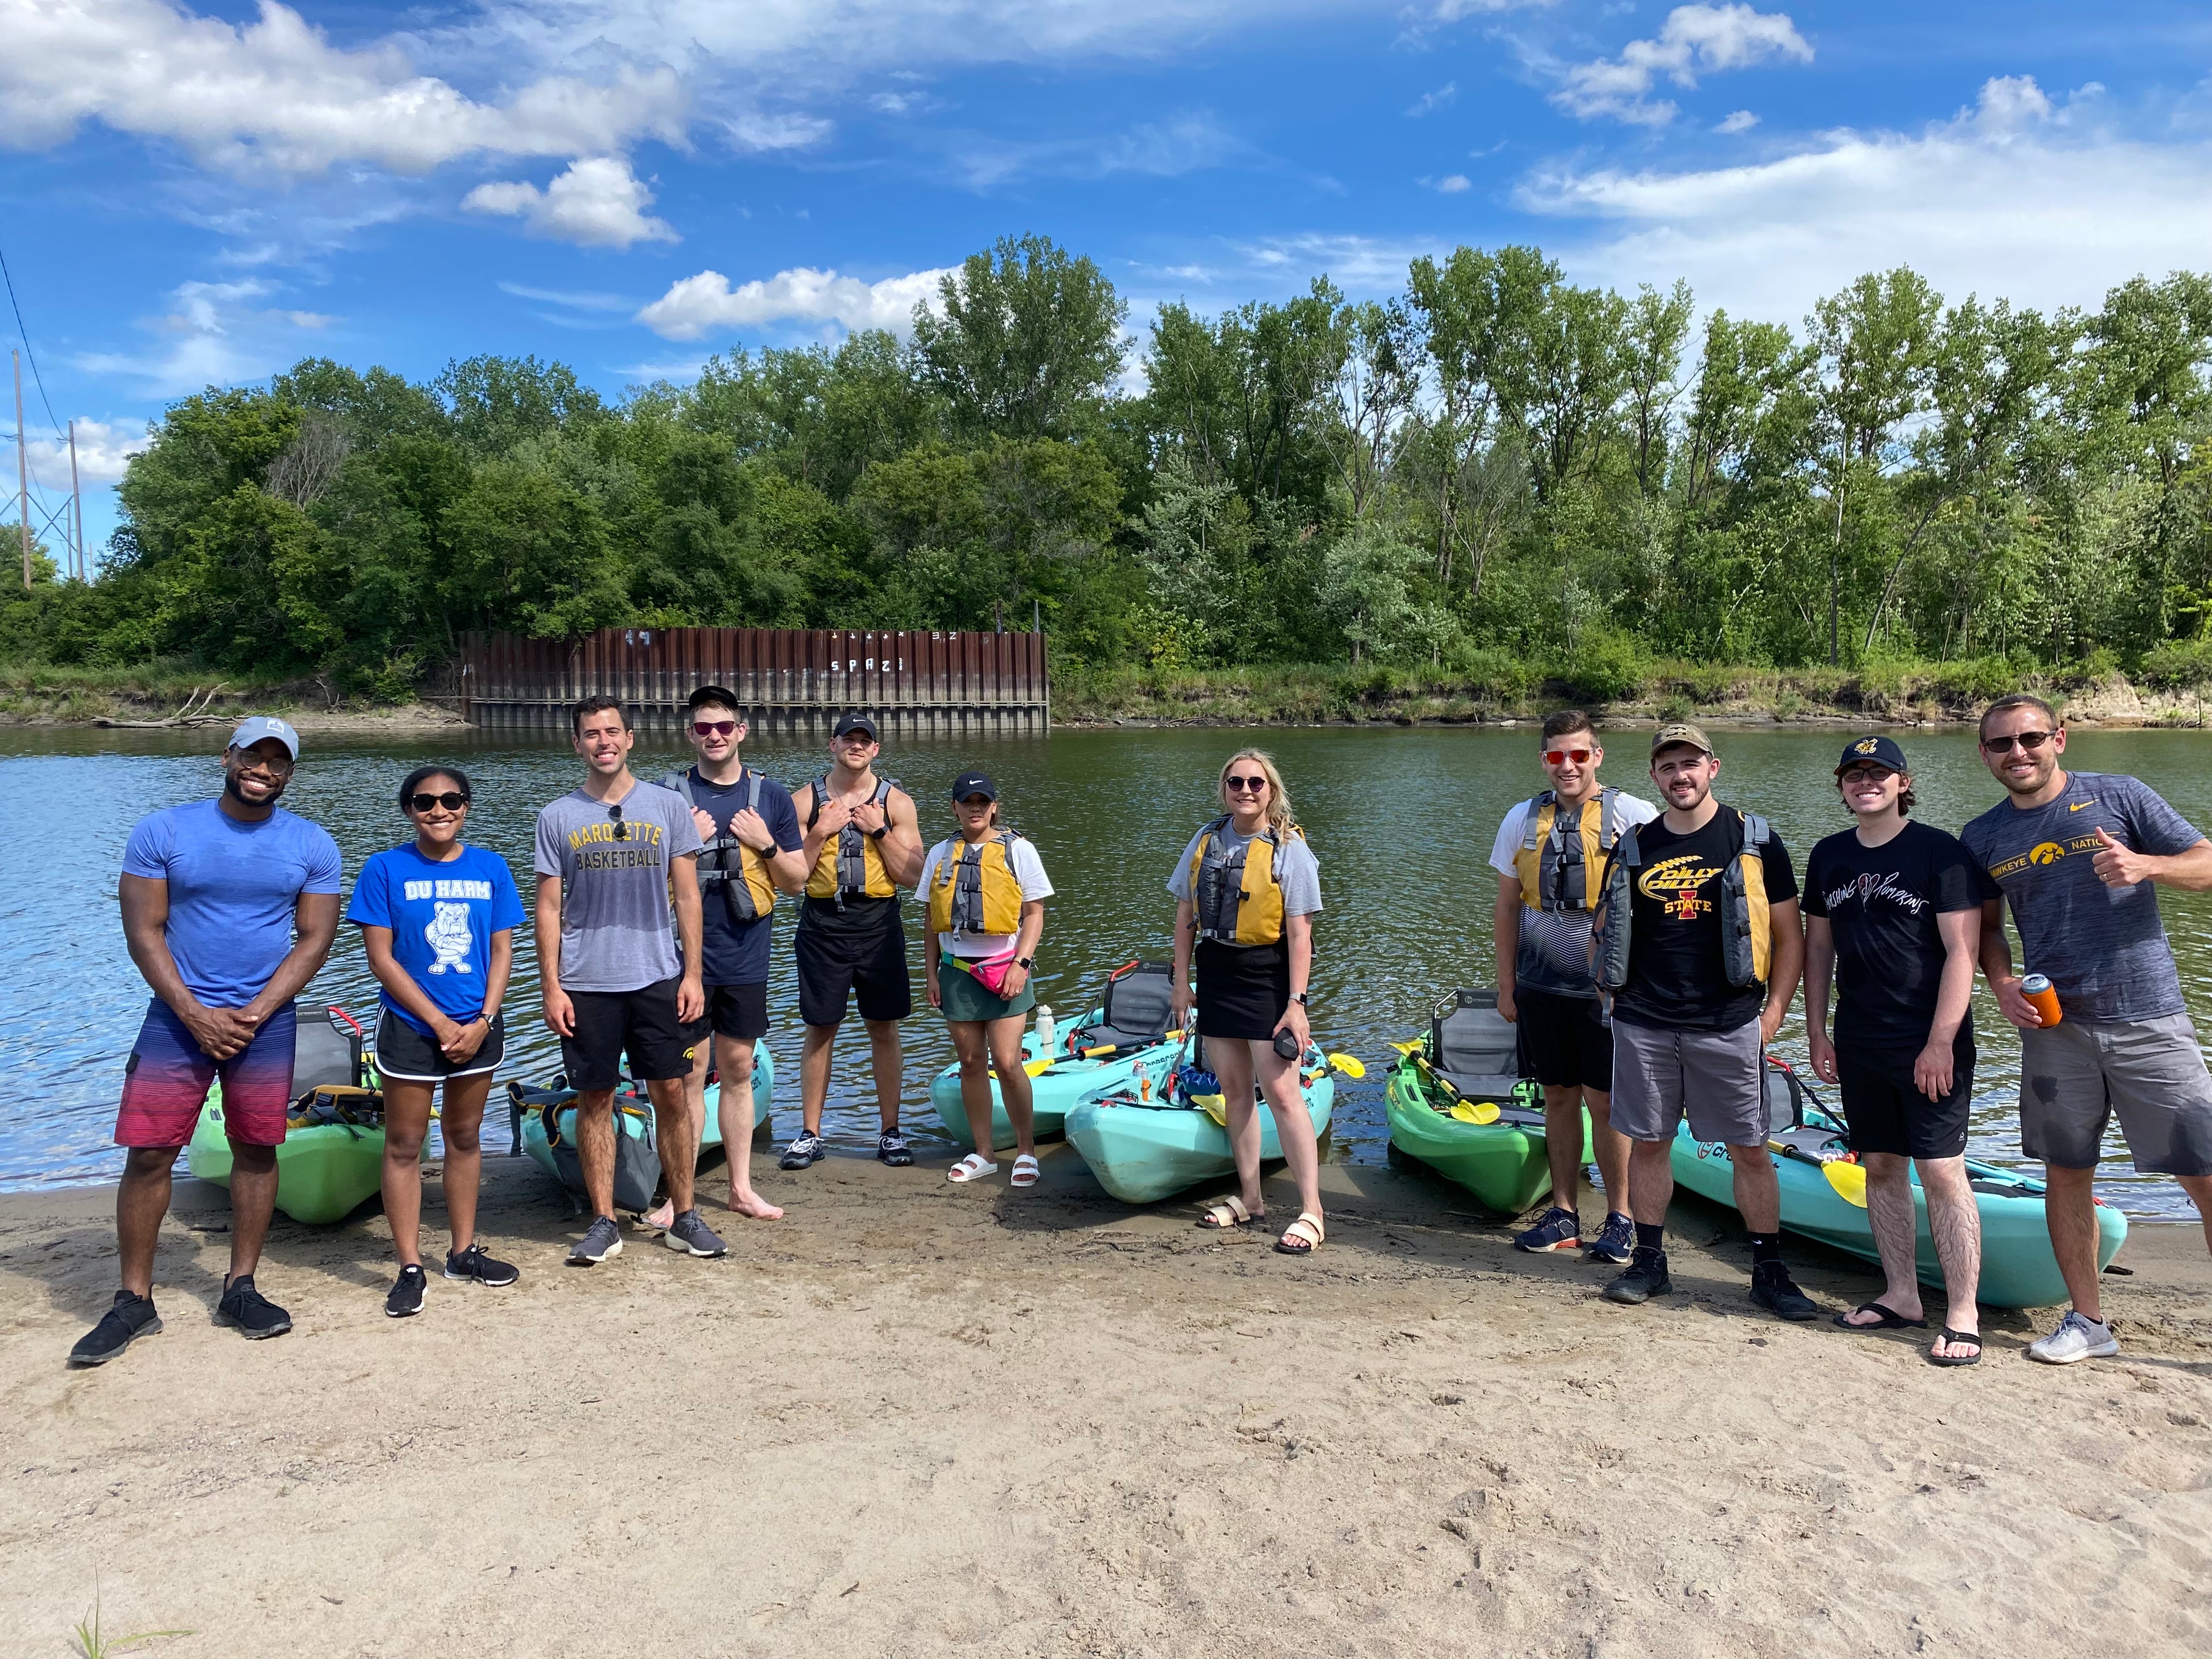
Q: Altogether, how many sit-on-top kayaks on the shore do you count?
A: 6